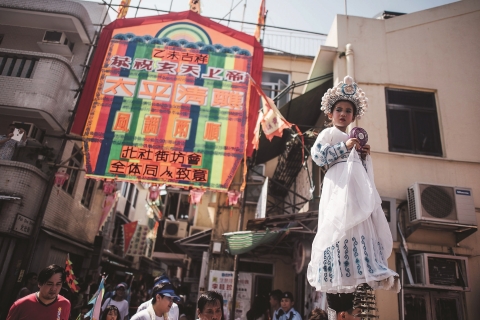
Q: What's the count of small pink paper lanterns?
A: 5